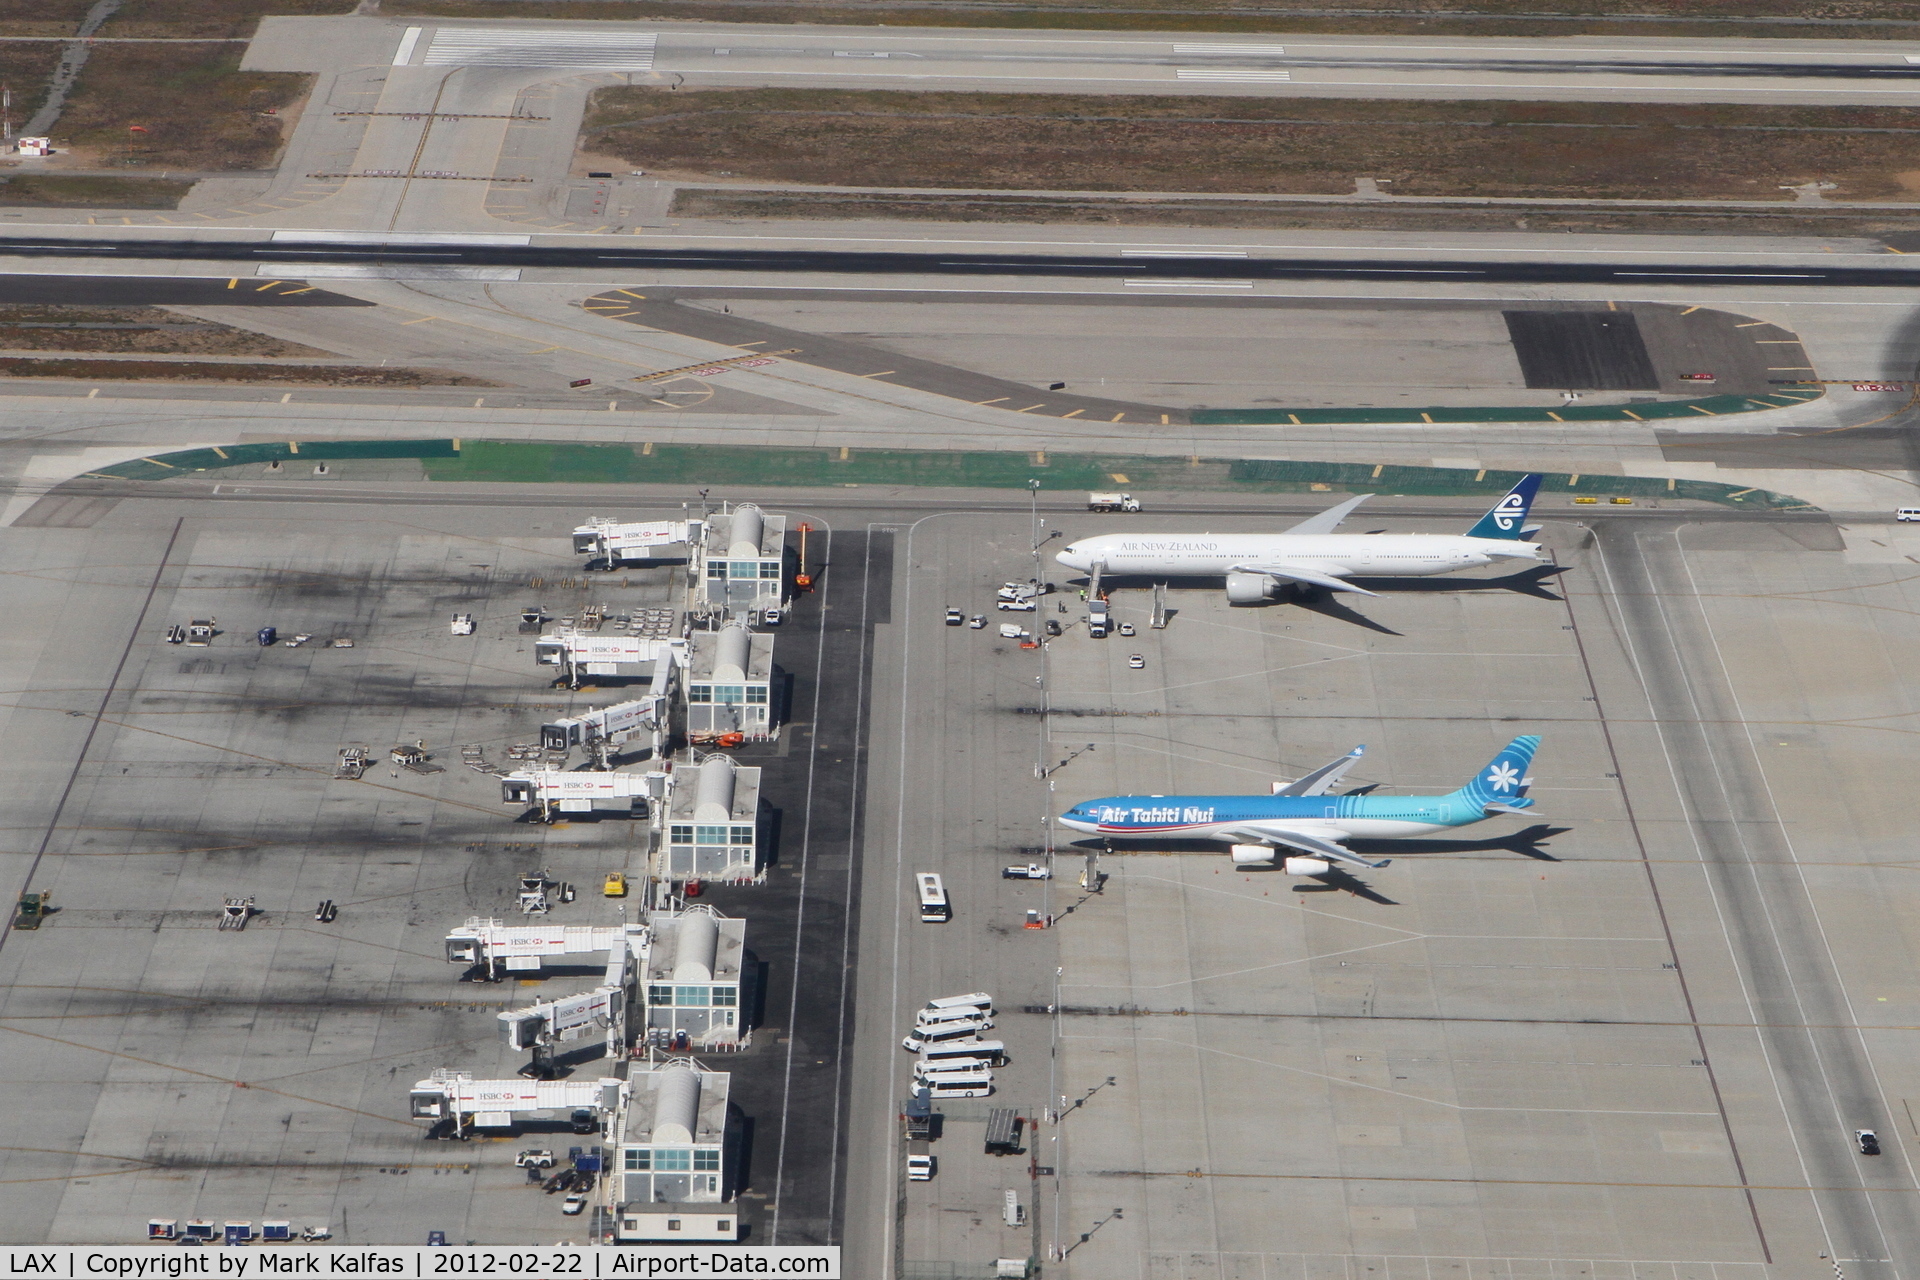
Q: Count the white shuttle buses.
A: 7